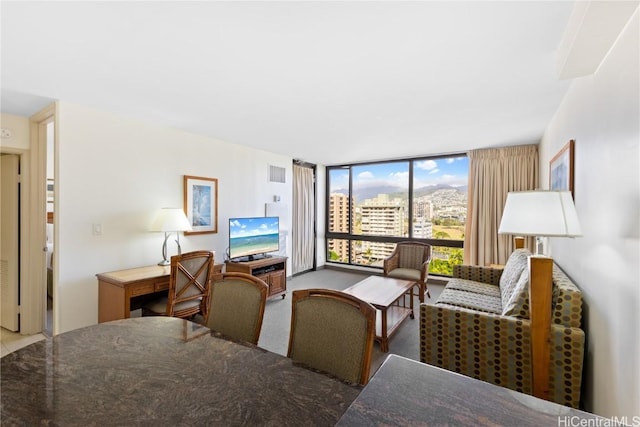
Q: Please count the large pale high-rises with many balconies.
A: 2